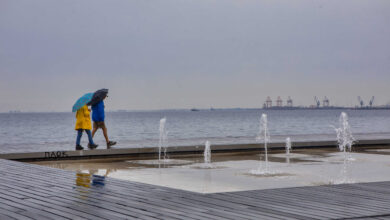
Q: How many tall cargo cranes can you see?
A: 7